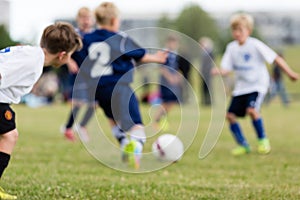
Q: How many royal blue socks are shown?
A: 2